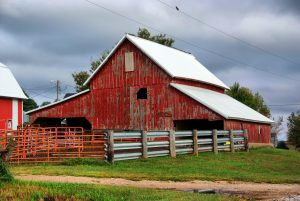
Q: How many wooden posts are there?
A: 7